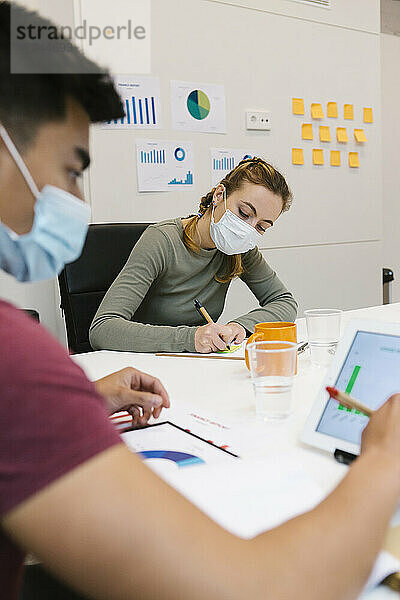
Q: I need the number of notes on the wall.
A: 13